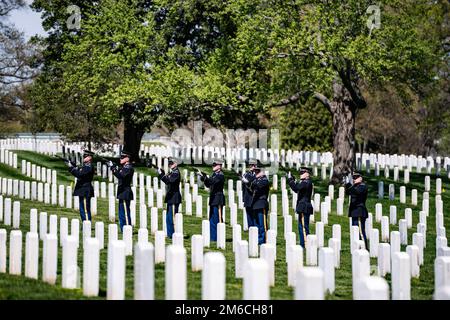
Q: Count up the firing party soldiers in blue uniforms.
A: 8